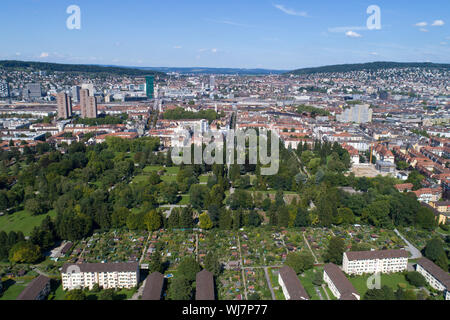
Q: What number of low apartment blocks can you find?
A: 8